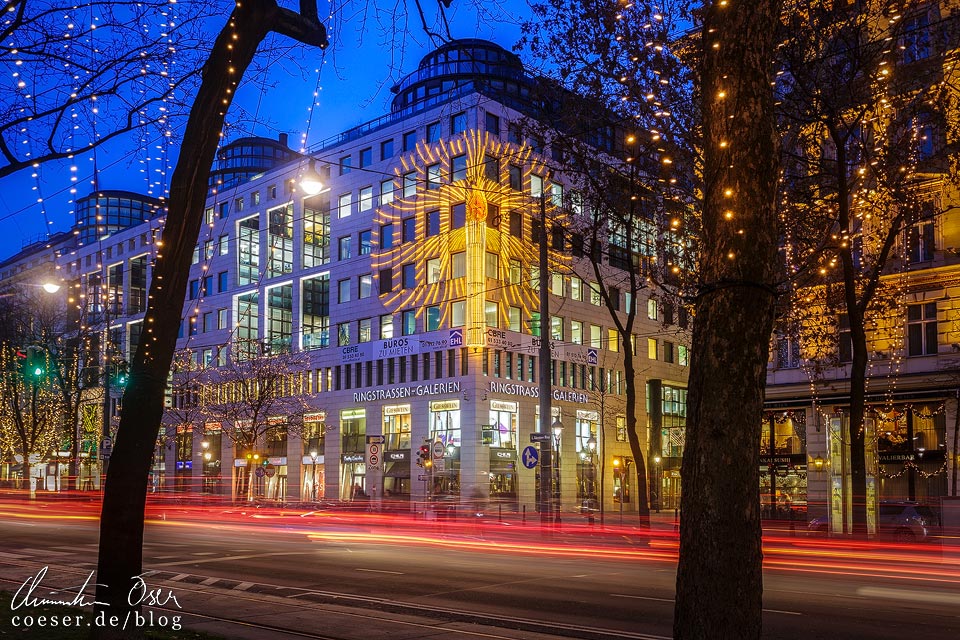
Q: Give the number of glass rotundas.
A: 3